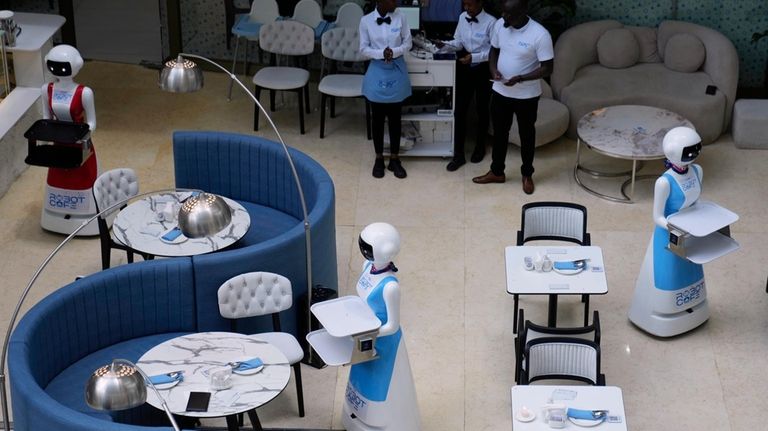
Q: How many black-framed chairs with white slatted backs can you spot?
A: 3